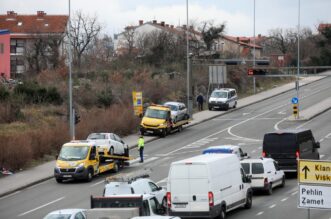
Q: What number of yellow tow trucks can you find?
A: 2